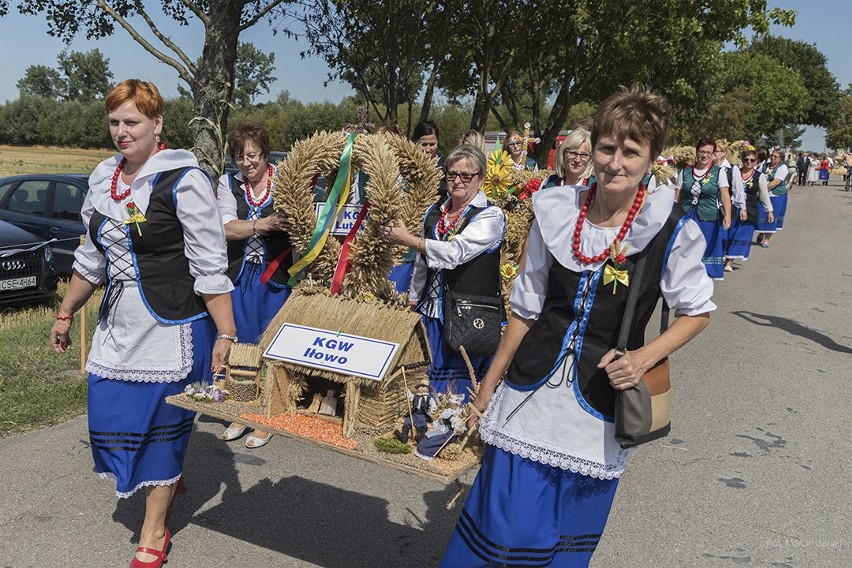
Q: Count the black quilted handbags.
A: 1